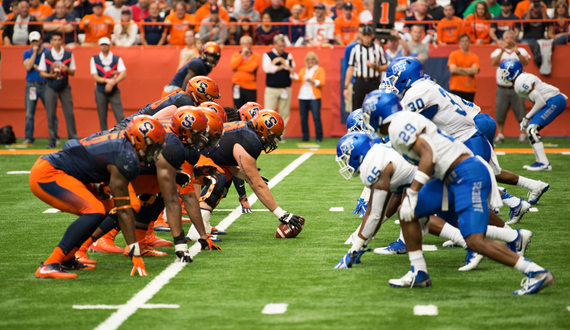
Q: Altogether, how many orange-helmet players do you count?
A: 8